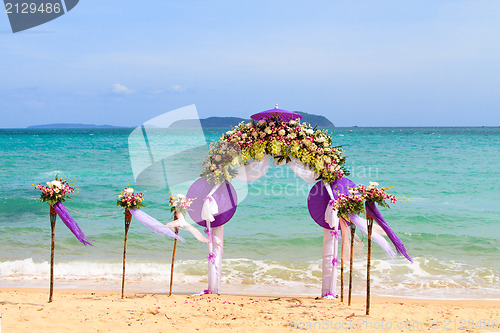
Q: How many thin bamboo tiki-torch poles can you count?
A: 6